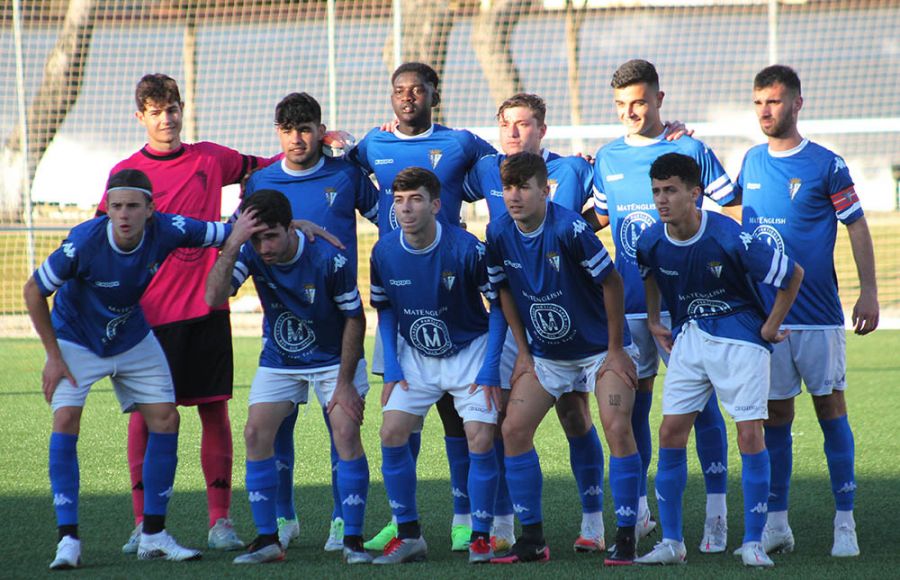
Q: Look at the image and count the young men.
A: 11